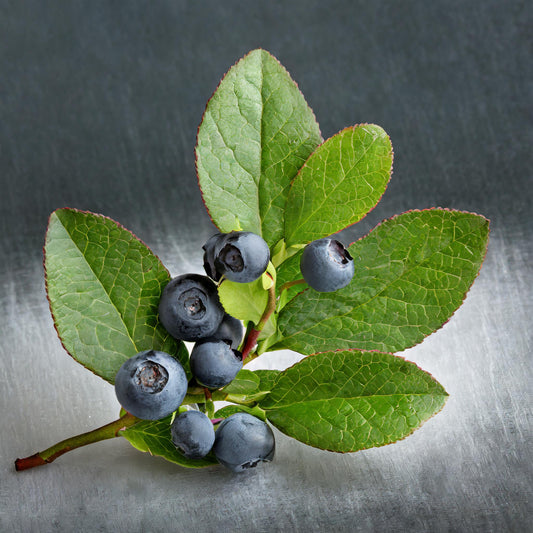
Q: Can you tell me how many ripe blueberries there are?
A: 9